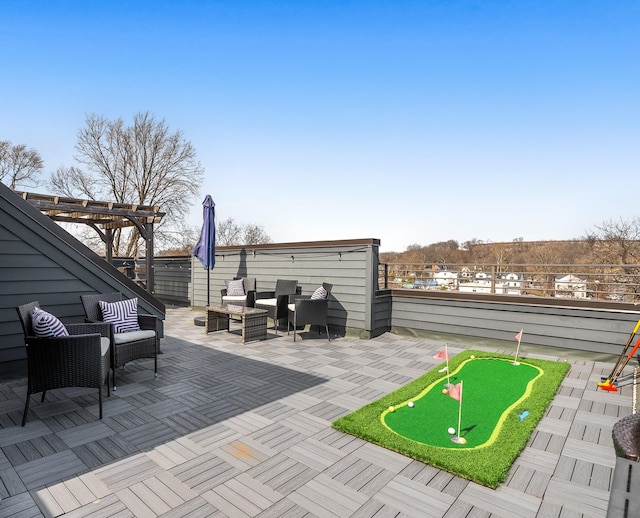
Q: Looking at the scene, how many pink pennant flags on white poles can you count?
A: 3